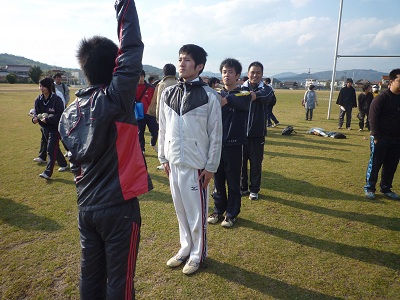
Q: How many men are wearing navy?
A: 2